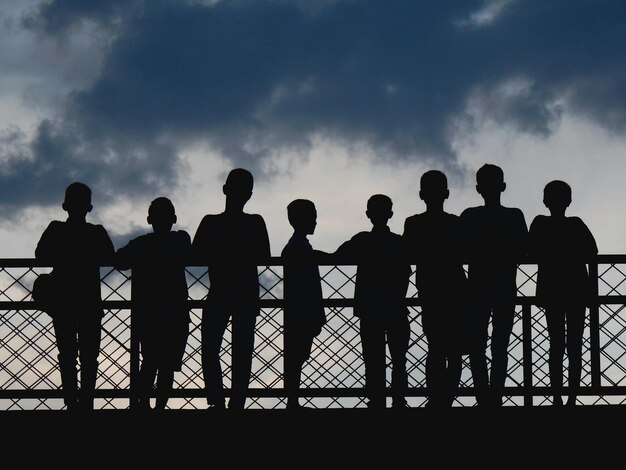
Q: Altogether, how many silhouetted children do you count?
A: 8